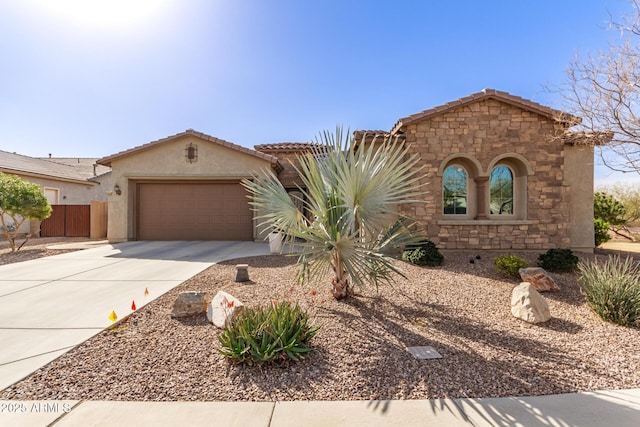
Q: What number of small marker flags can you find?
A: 3